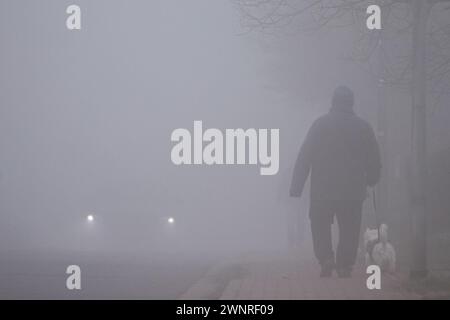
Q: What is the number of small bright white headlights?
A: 2